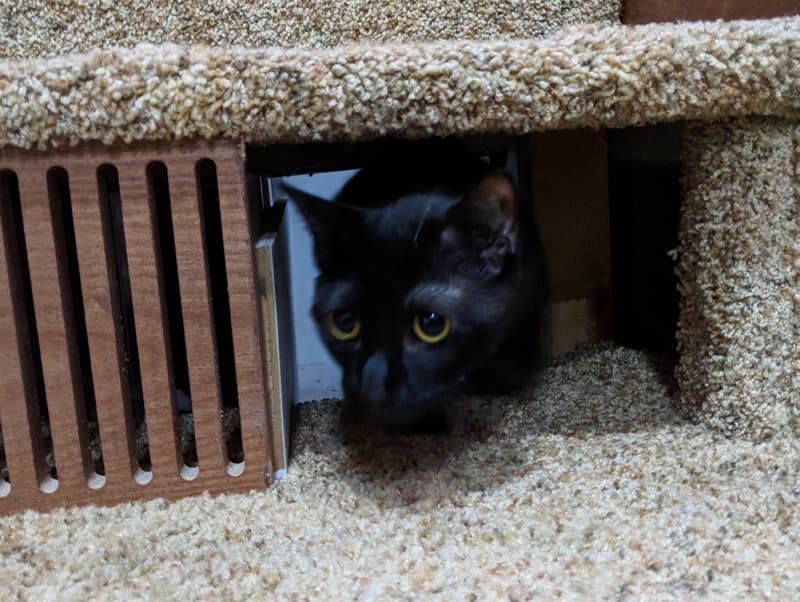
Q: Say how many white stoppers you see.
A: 6